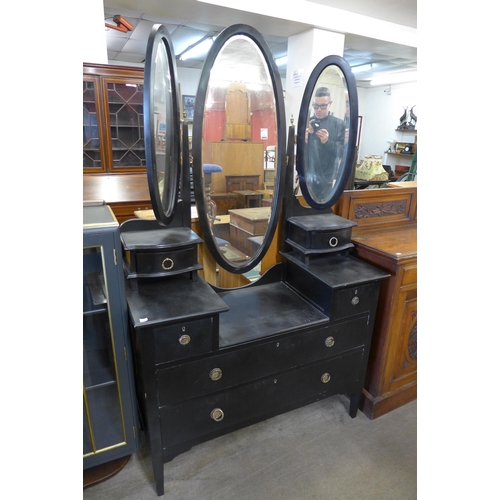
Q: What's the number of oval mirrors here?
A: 3